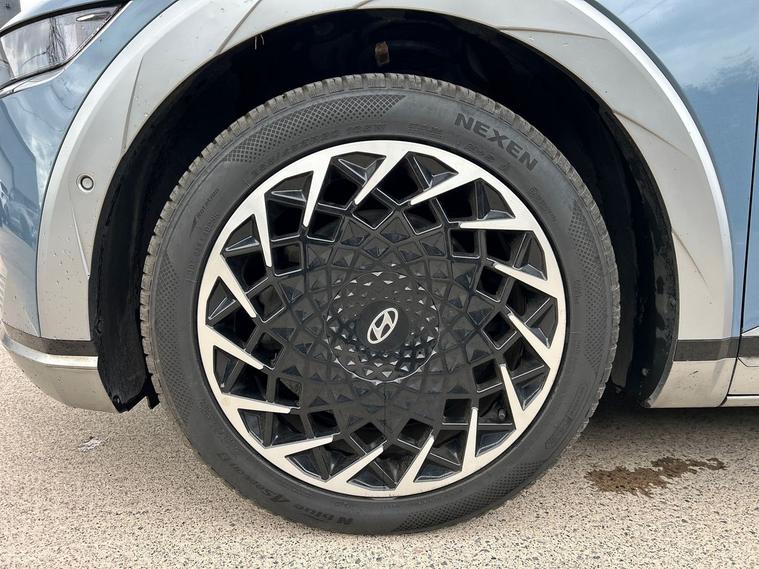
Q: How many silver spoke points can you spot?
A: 15